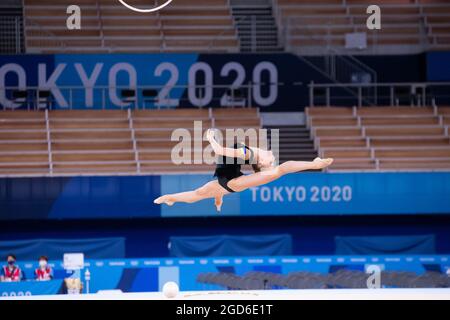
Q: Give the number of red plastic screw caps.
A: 0